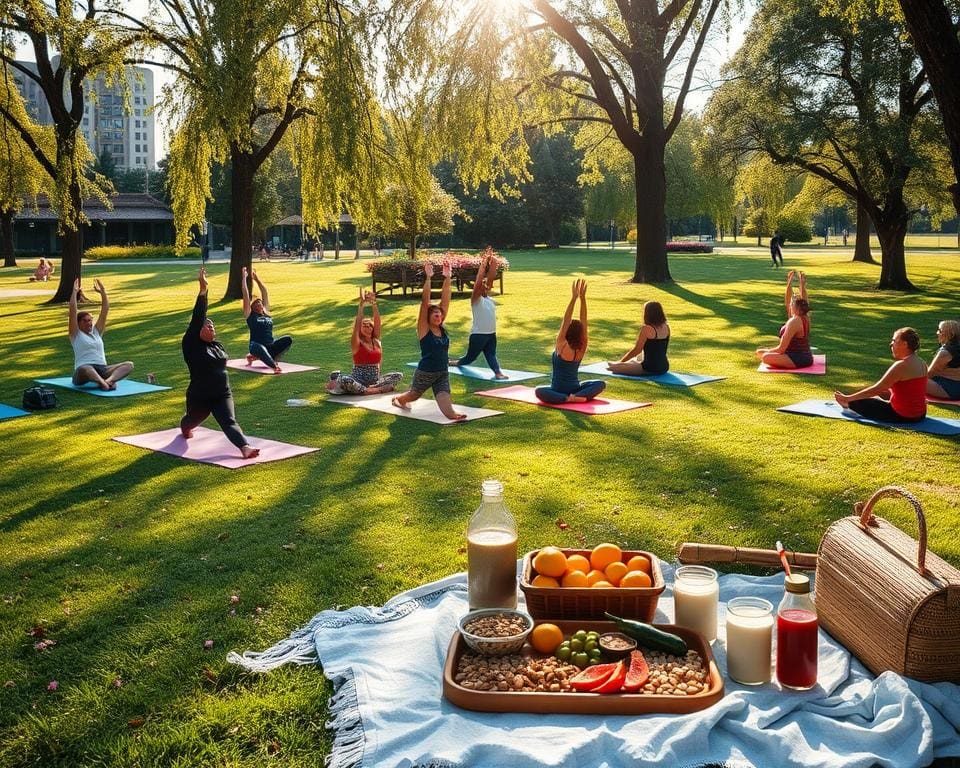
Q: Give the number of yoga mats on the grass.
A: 11